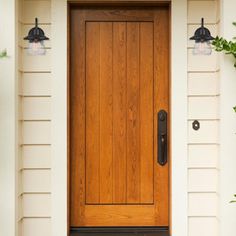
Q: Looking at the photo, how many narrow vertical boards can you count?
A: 5